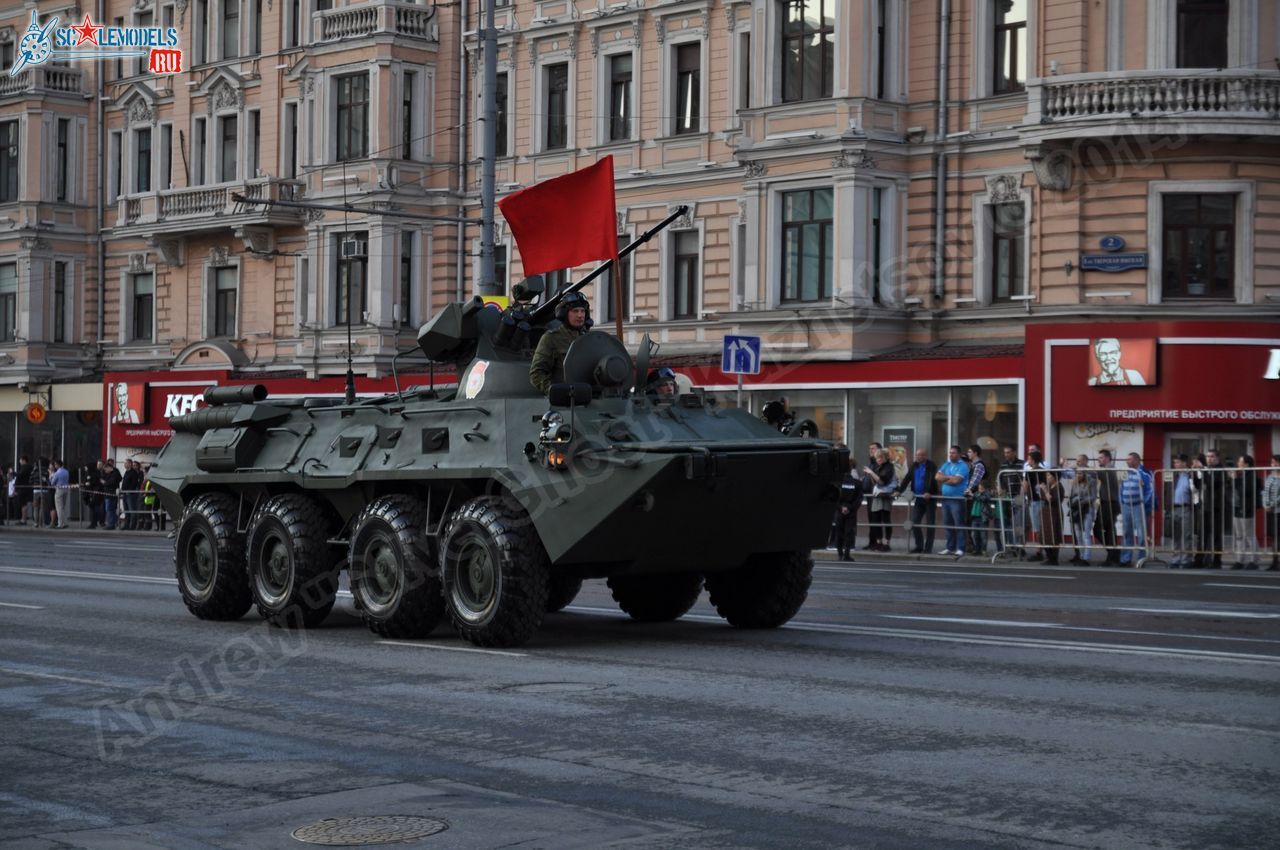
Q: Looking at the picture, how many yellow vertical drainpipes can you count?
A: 0